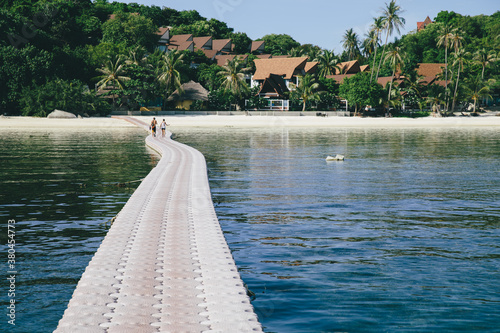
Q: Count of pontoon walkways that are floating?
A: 1